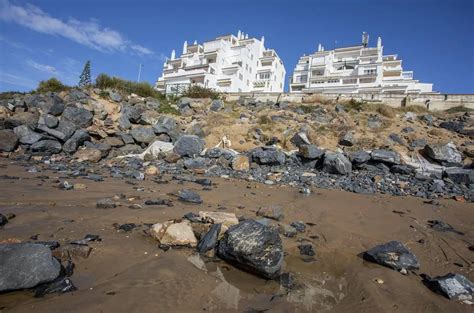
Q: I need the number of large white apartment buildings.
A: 2